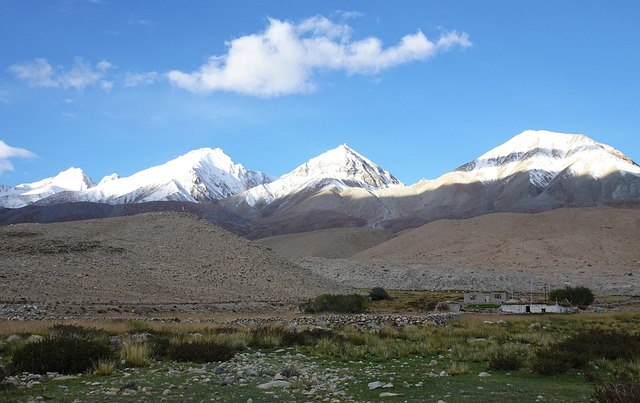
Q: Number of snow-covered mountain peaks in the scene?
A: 4